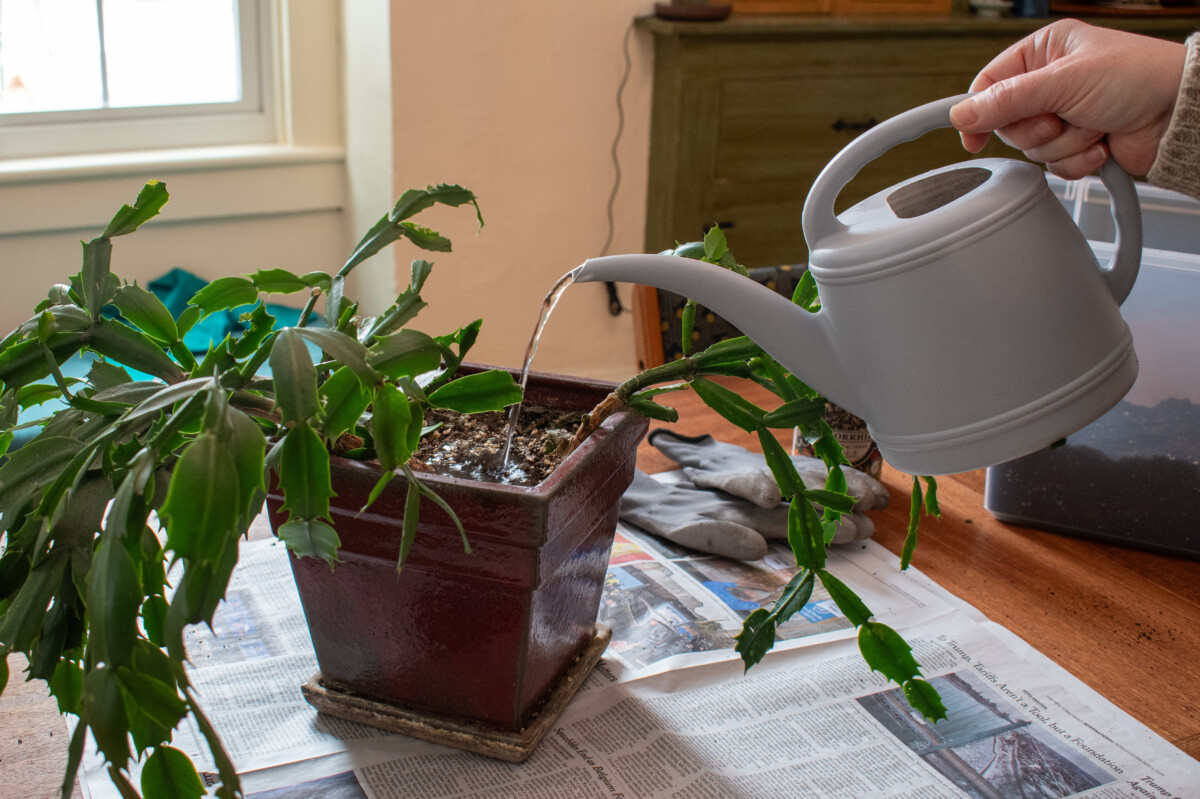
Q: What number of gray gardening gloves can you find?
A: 2